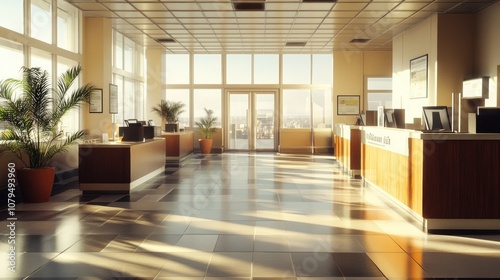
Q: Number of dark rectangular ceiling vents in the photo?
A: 5